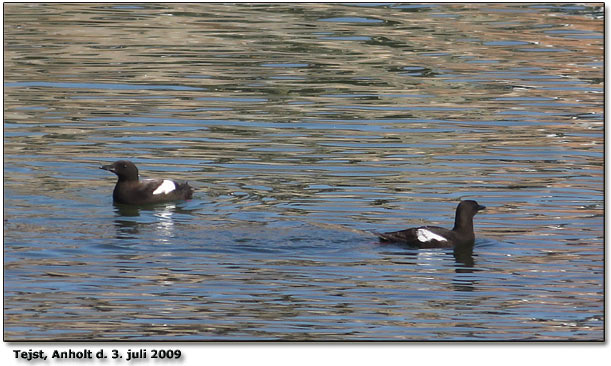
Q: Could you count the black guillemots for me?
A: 2